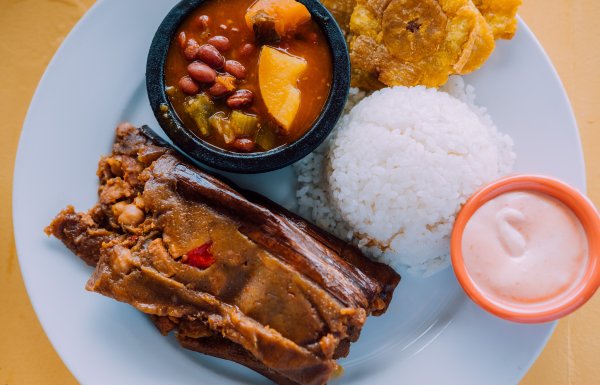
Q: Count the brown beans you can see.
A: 12